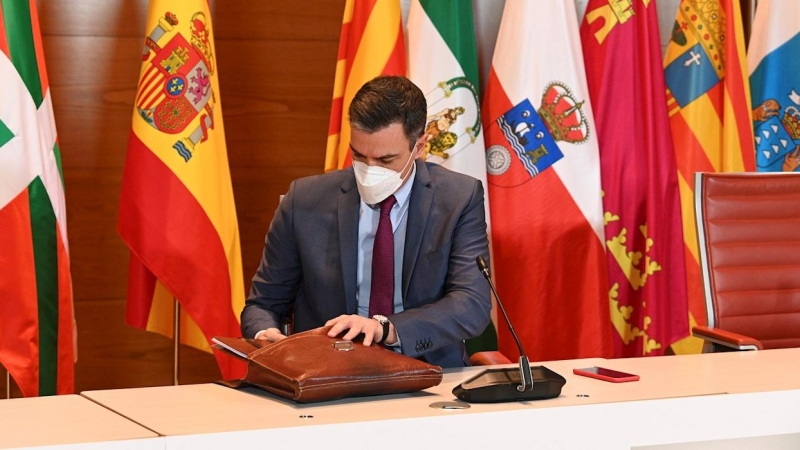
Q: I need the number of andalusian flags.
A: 1